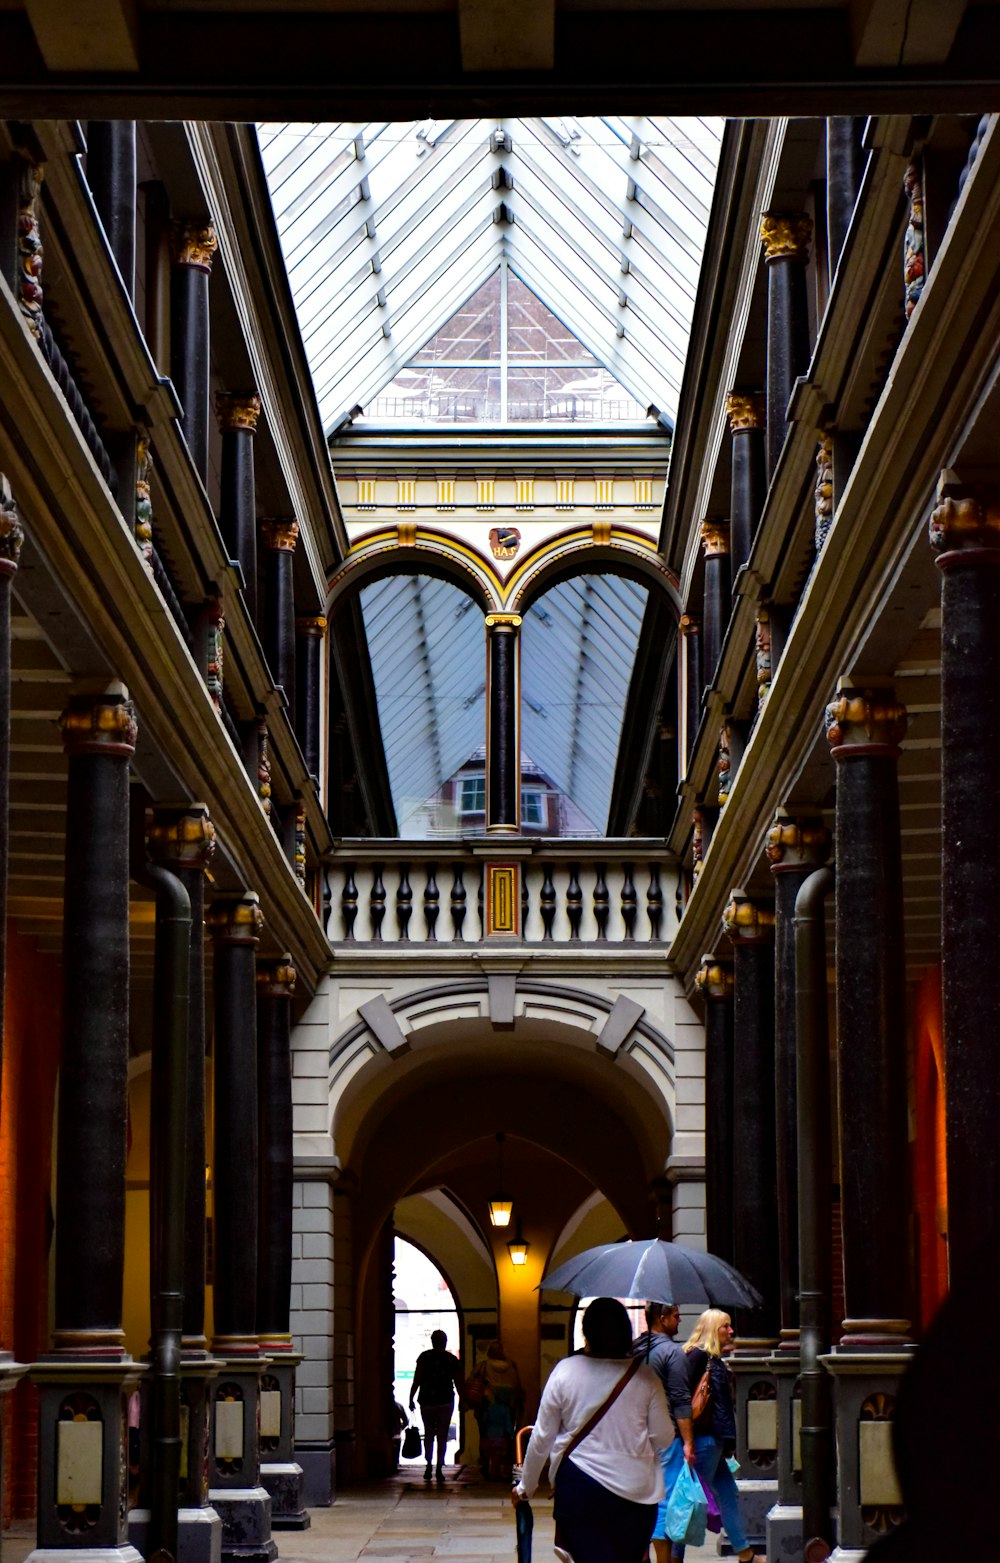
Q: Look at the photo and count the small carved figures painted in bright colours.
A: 10